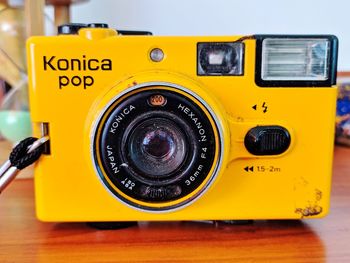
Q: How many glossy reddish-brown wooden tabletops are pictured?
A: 1